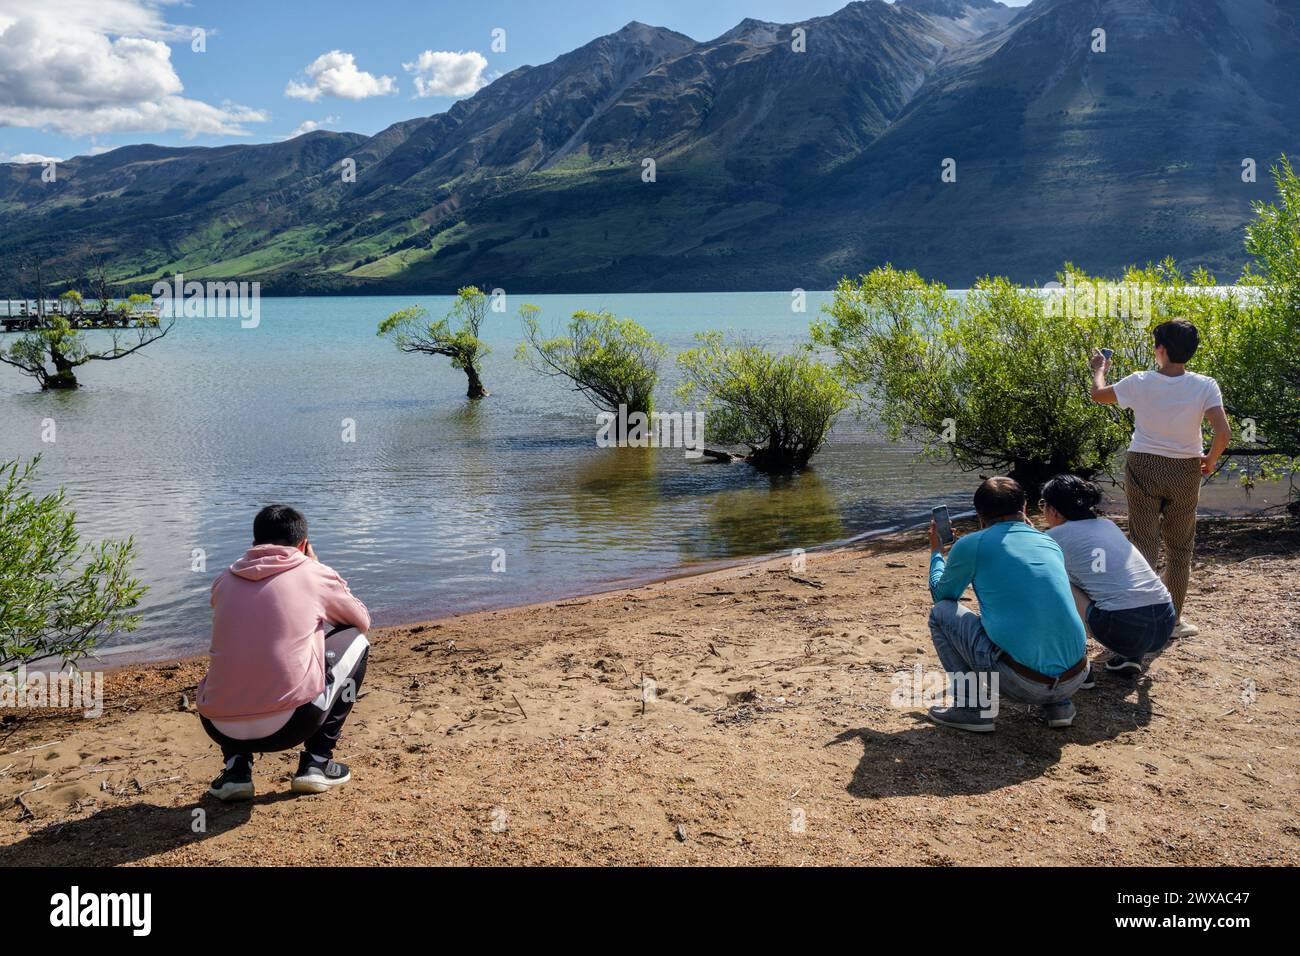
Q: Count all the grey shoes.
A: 2